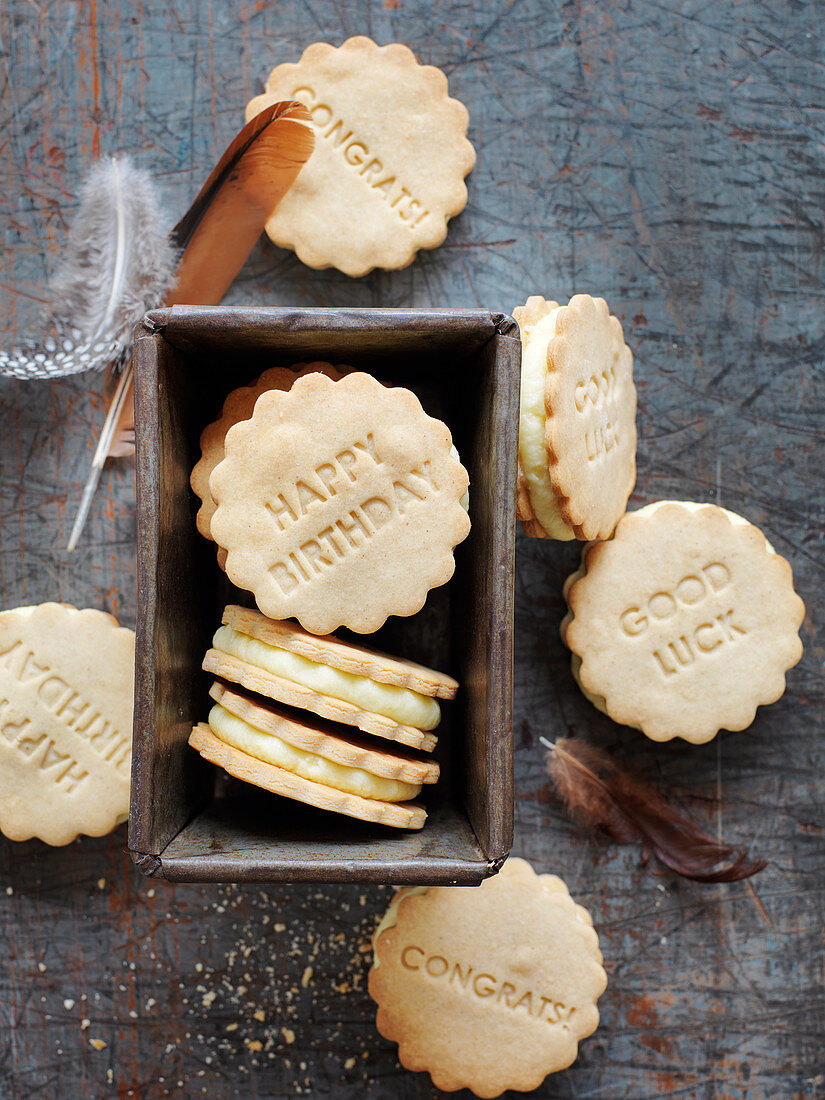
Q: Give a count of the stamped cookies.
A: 6